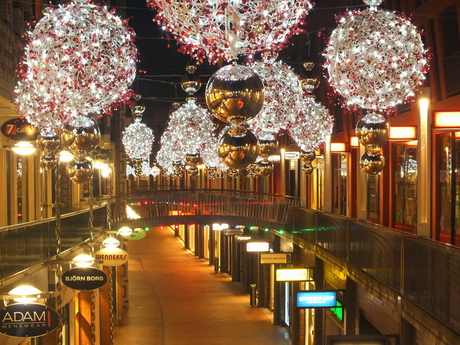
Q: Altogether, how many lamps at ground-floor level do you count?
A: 4